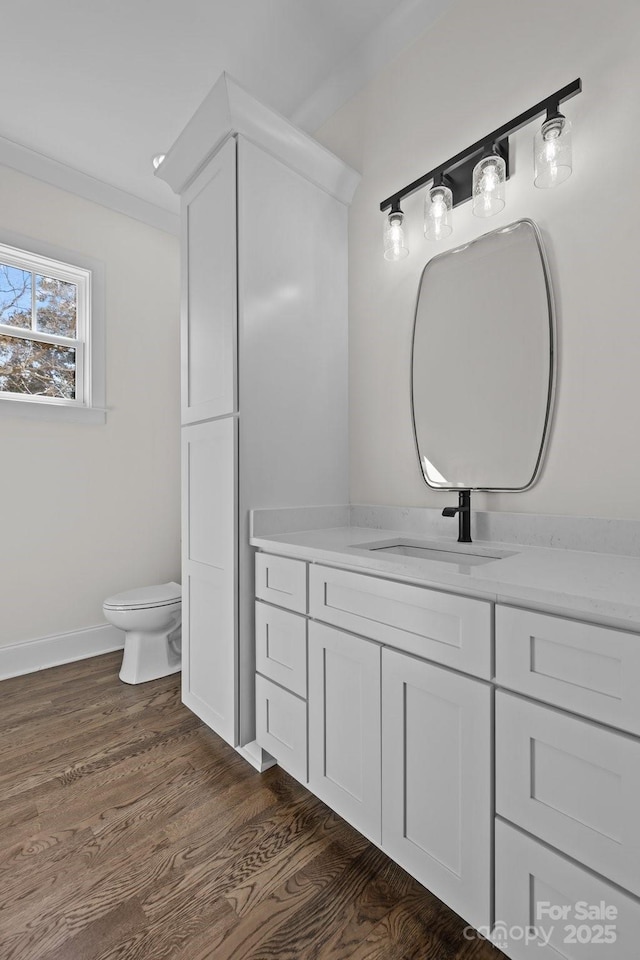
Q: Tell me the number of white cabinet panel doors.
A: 4